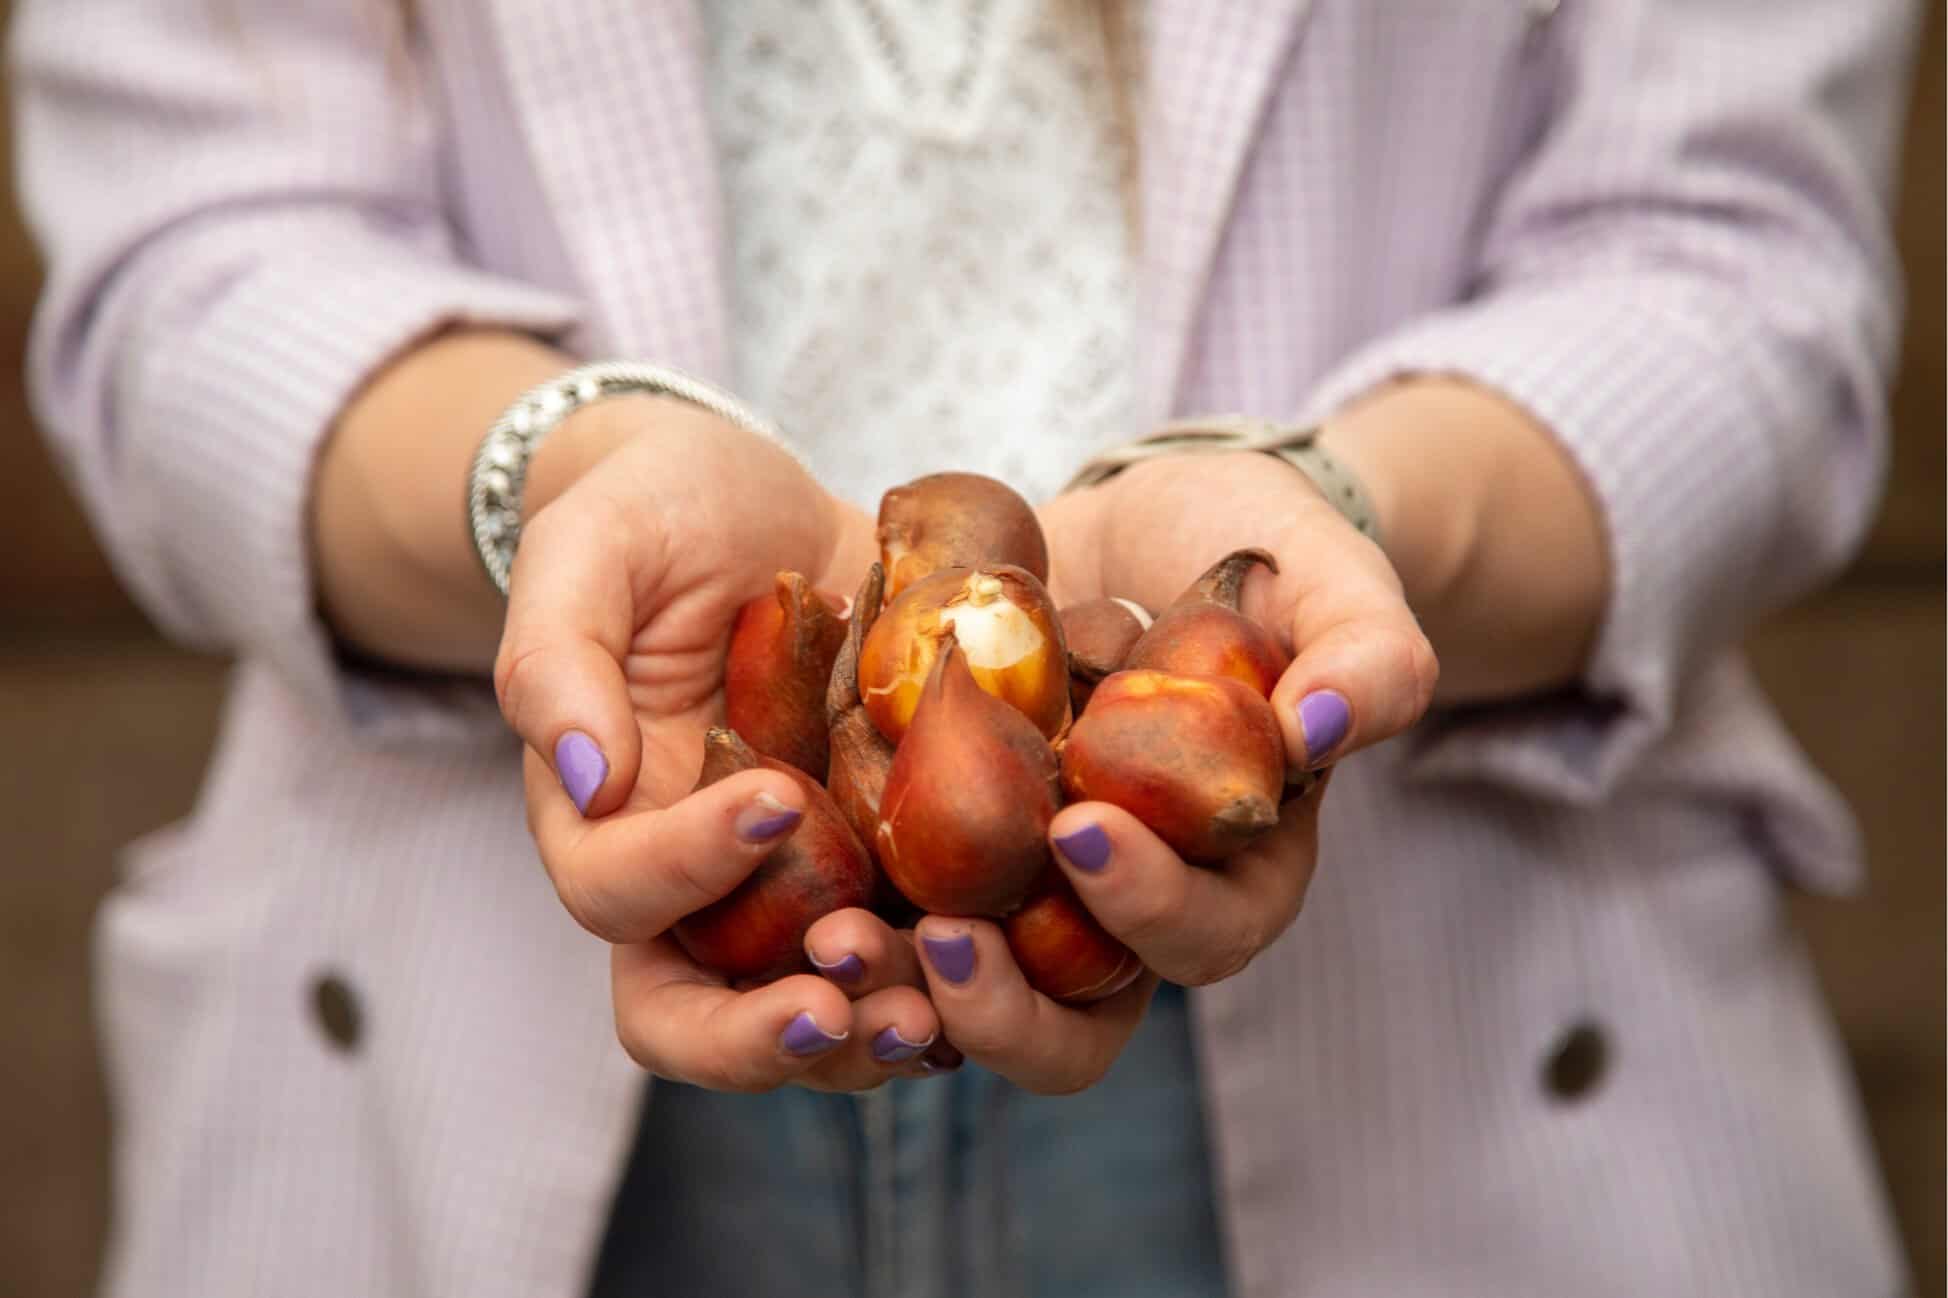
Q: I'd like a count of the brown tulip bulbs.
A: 10